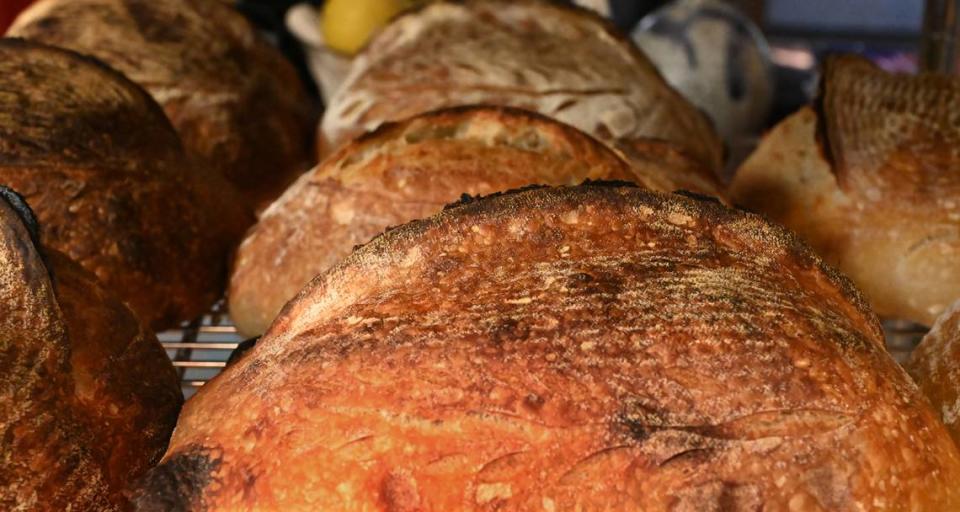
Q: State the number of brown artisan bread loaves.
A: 8